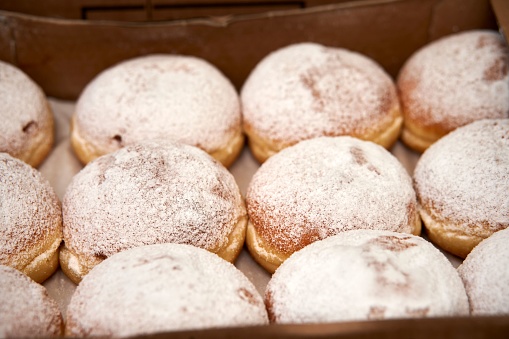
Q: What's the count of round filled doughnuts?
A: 12